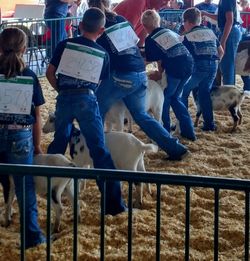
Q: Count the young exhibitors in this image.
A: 5